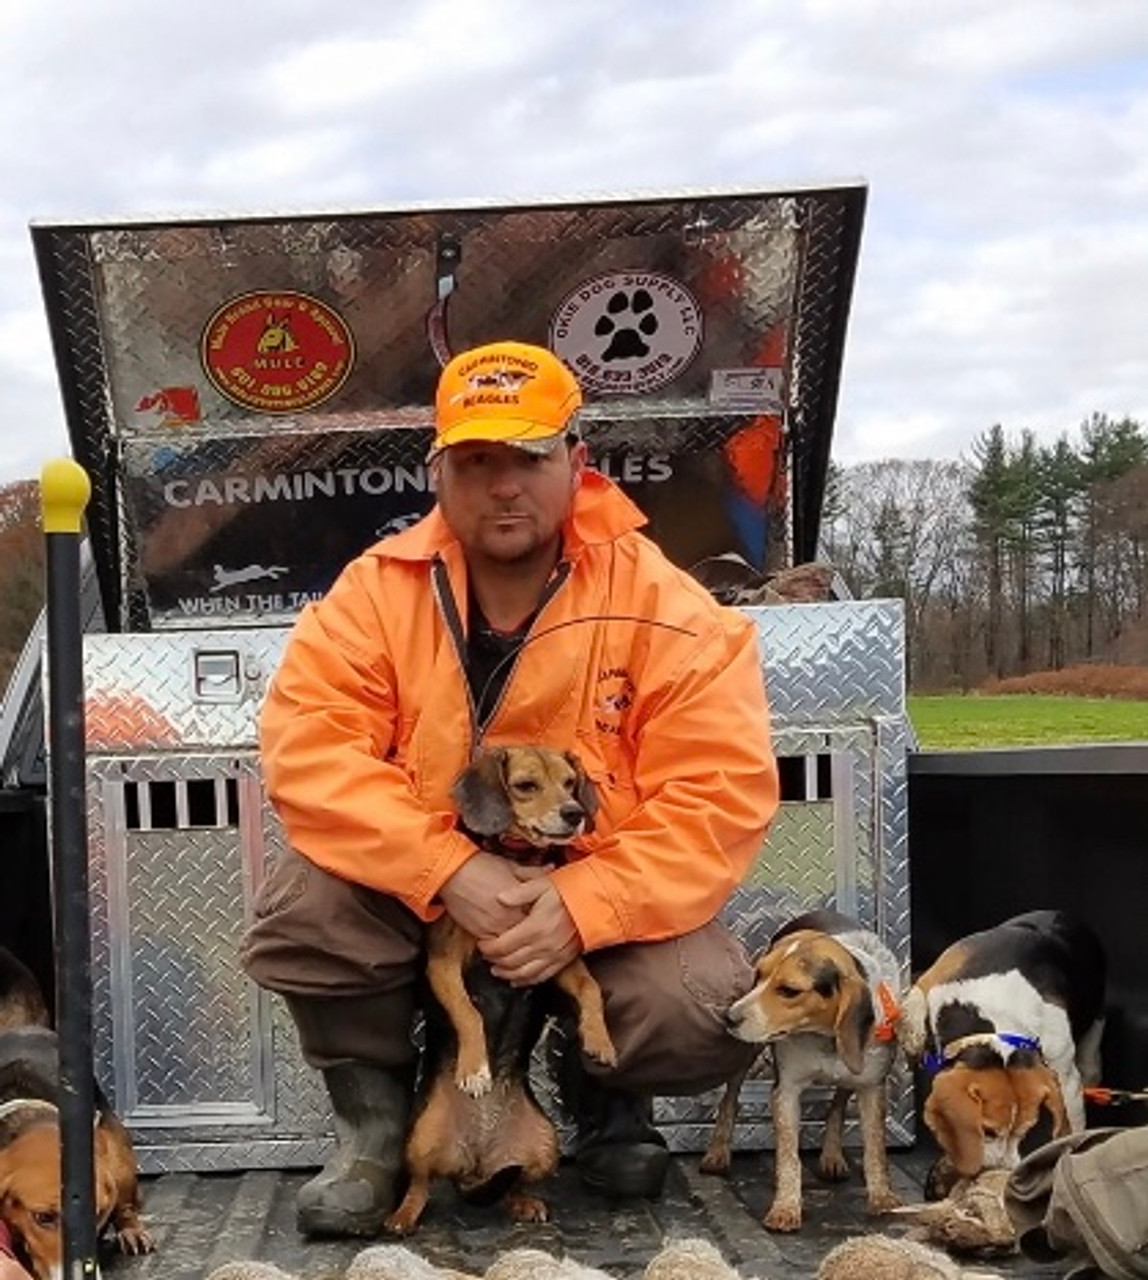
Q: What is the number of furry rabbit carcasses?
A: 6